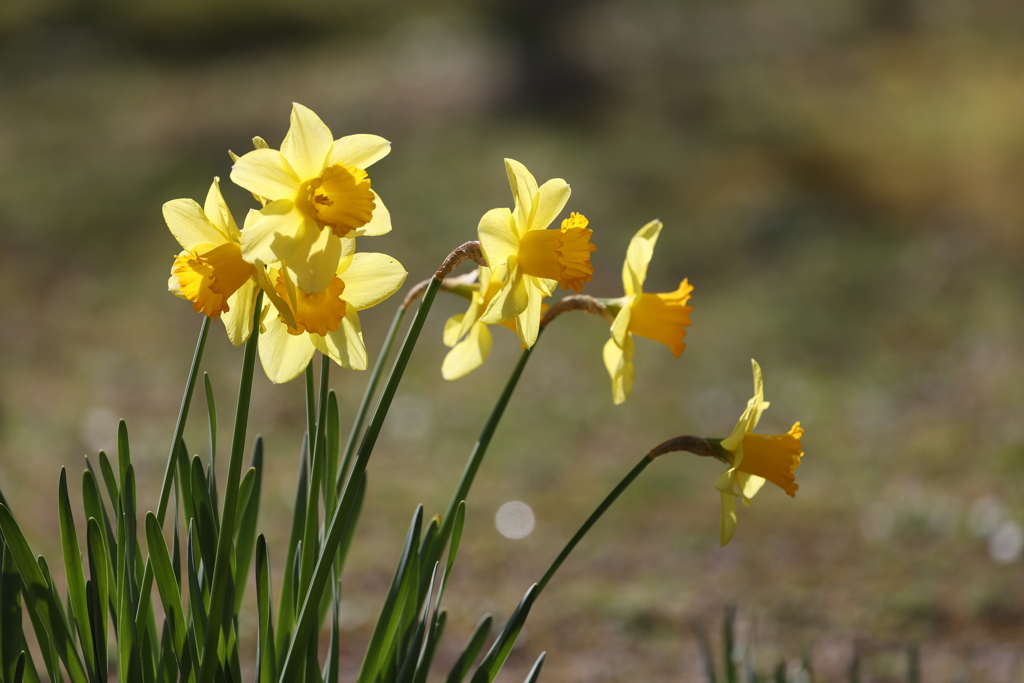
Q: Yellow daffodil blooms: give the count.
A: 7